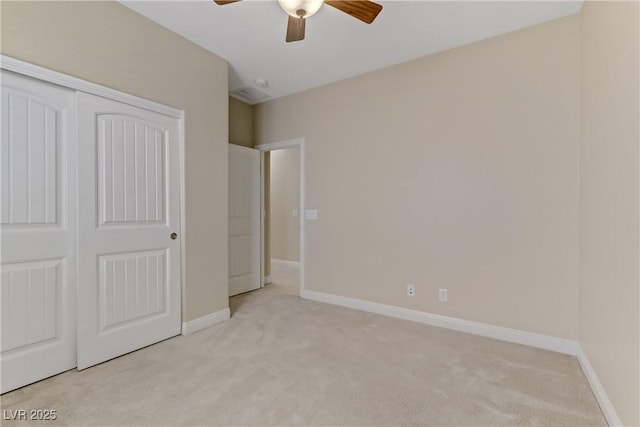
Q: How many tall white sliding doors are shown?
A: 2